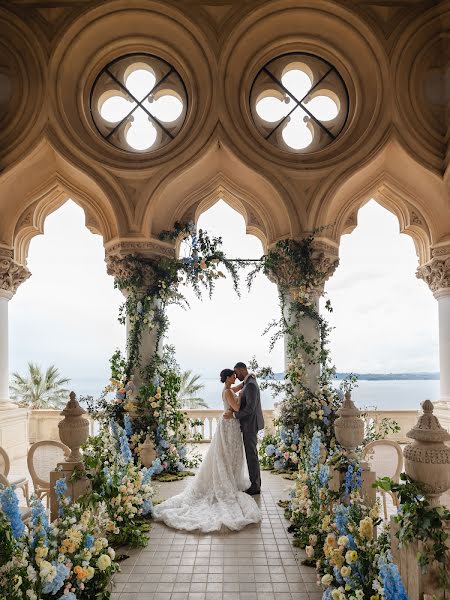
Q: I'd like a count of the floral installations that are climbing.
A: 2